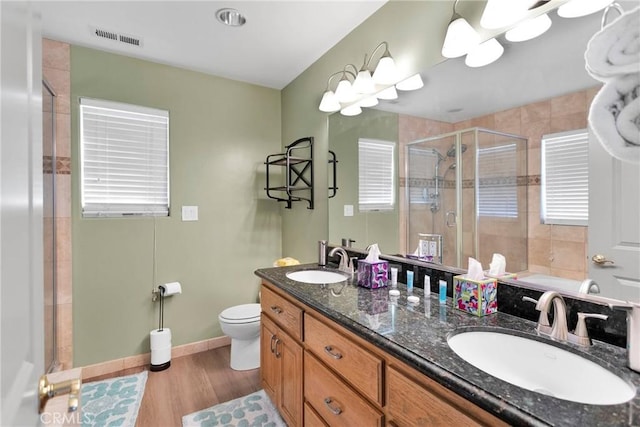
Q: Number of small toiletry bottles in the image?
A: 4